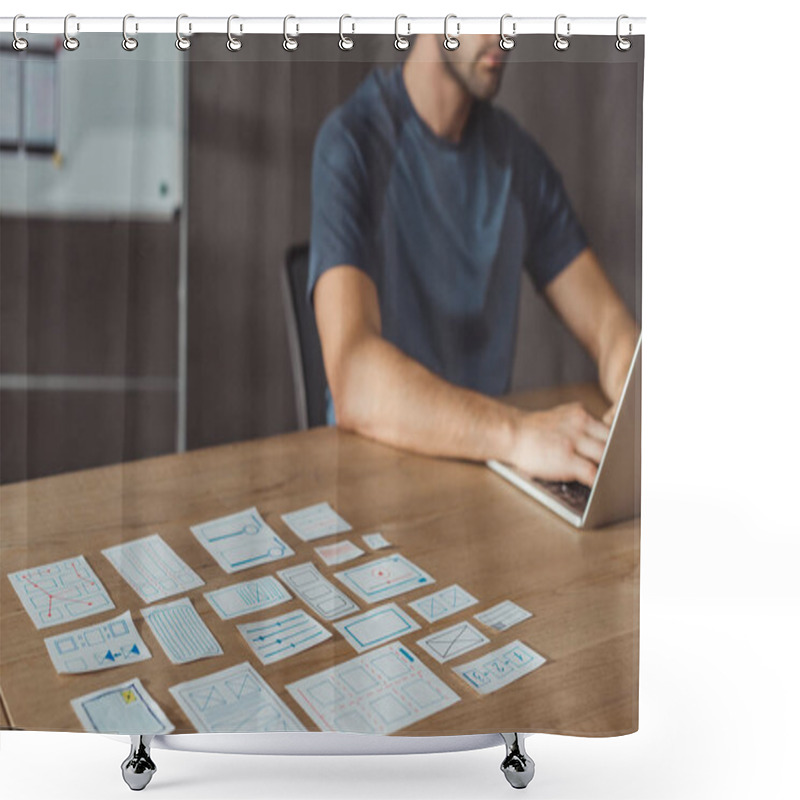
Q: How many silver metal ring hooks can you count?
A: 12